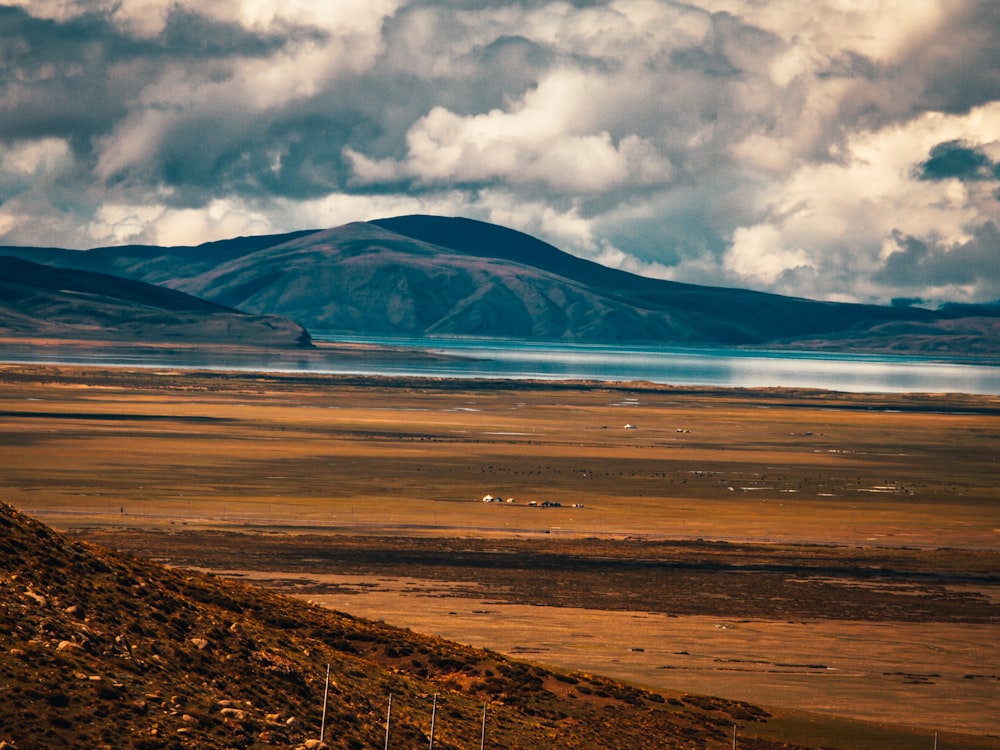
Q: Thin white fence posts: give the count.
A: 6